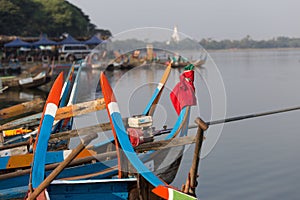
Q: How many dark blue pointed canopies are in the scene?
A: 4